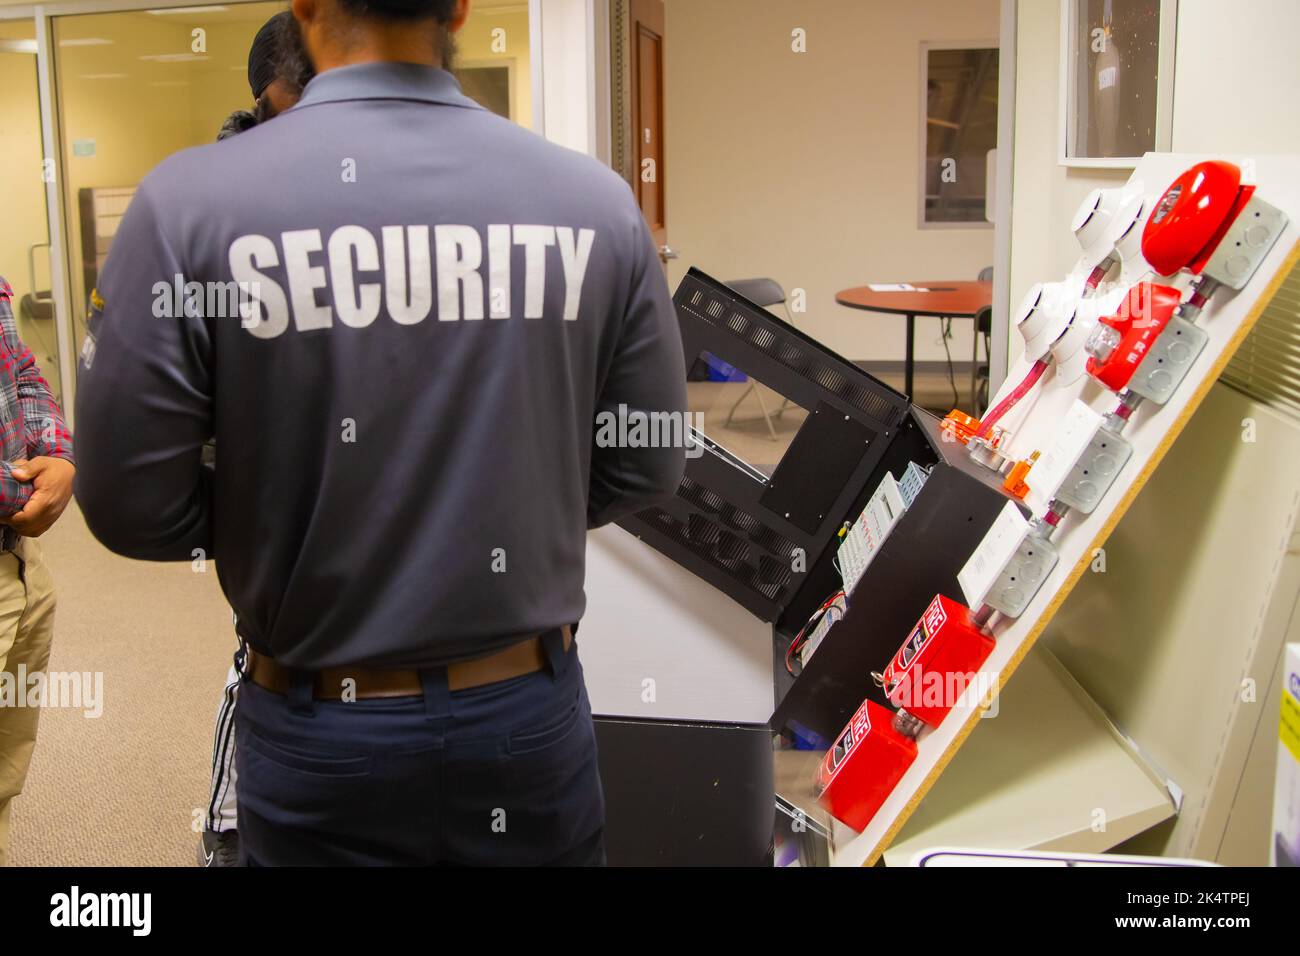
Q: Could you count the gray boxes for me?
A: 4